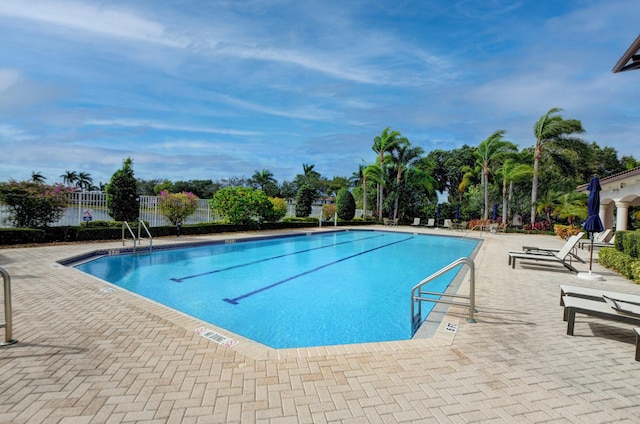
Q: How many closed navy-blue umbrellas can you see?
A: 5